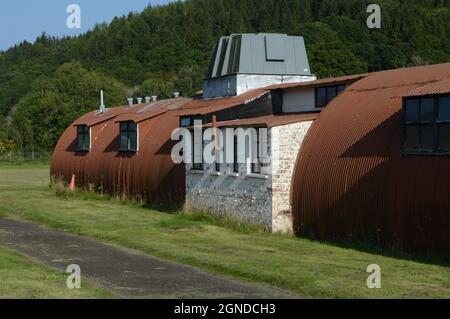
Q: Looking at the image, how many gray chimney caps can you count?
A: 5